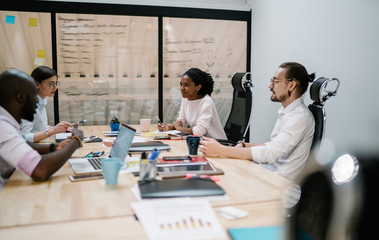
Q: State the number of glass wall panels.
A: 3